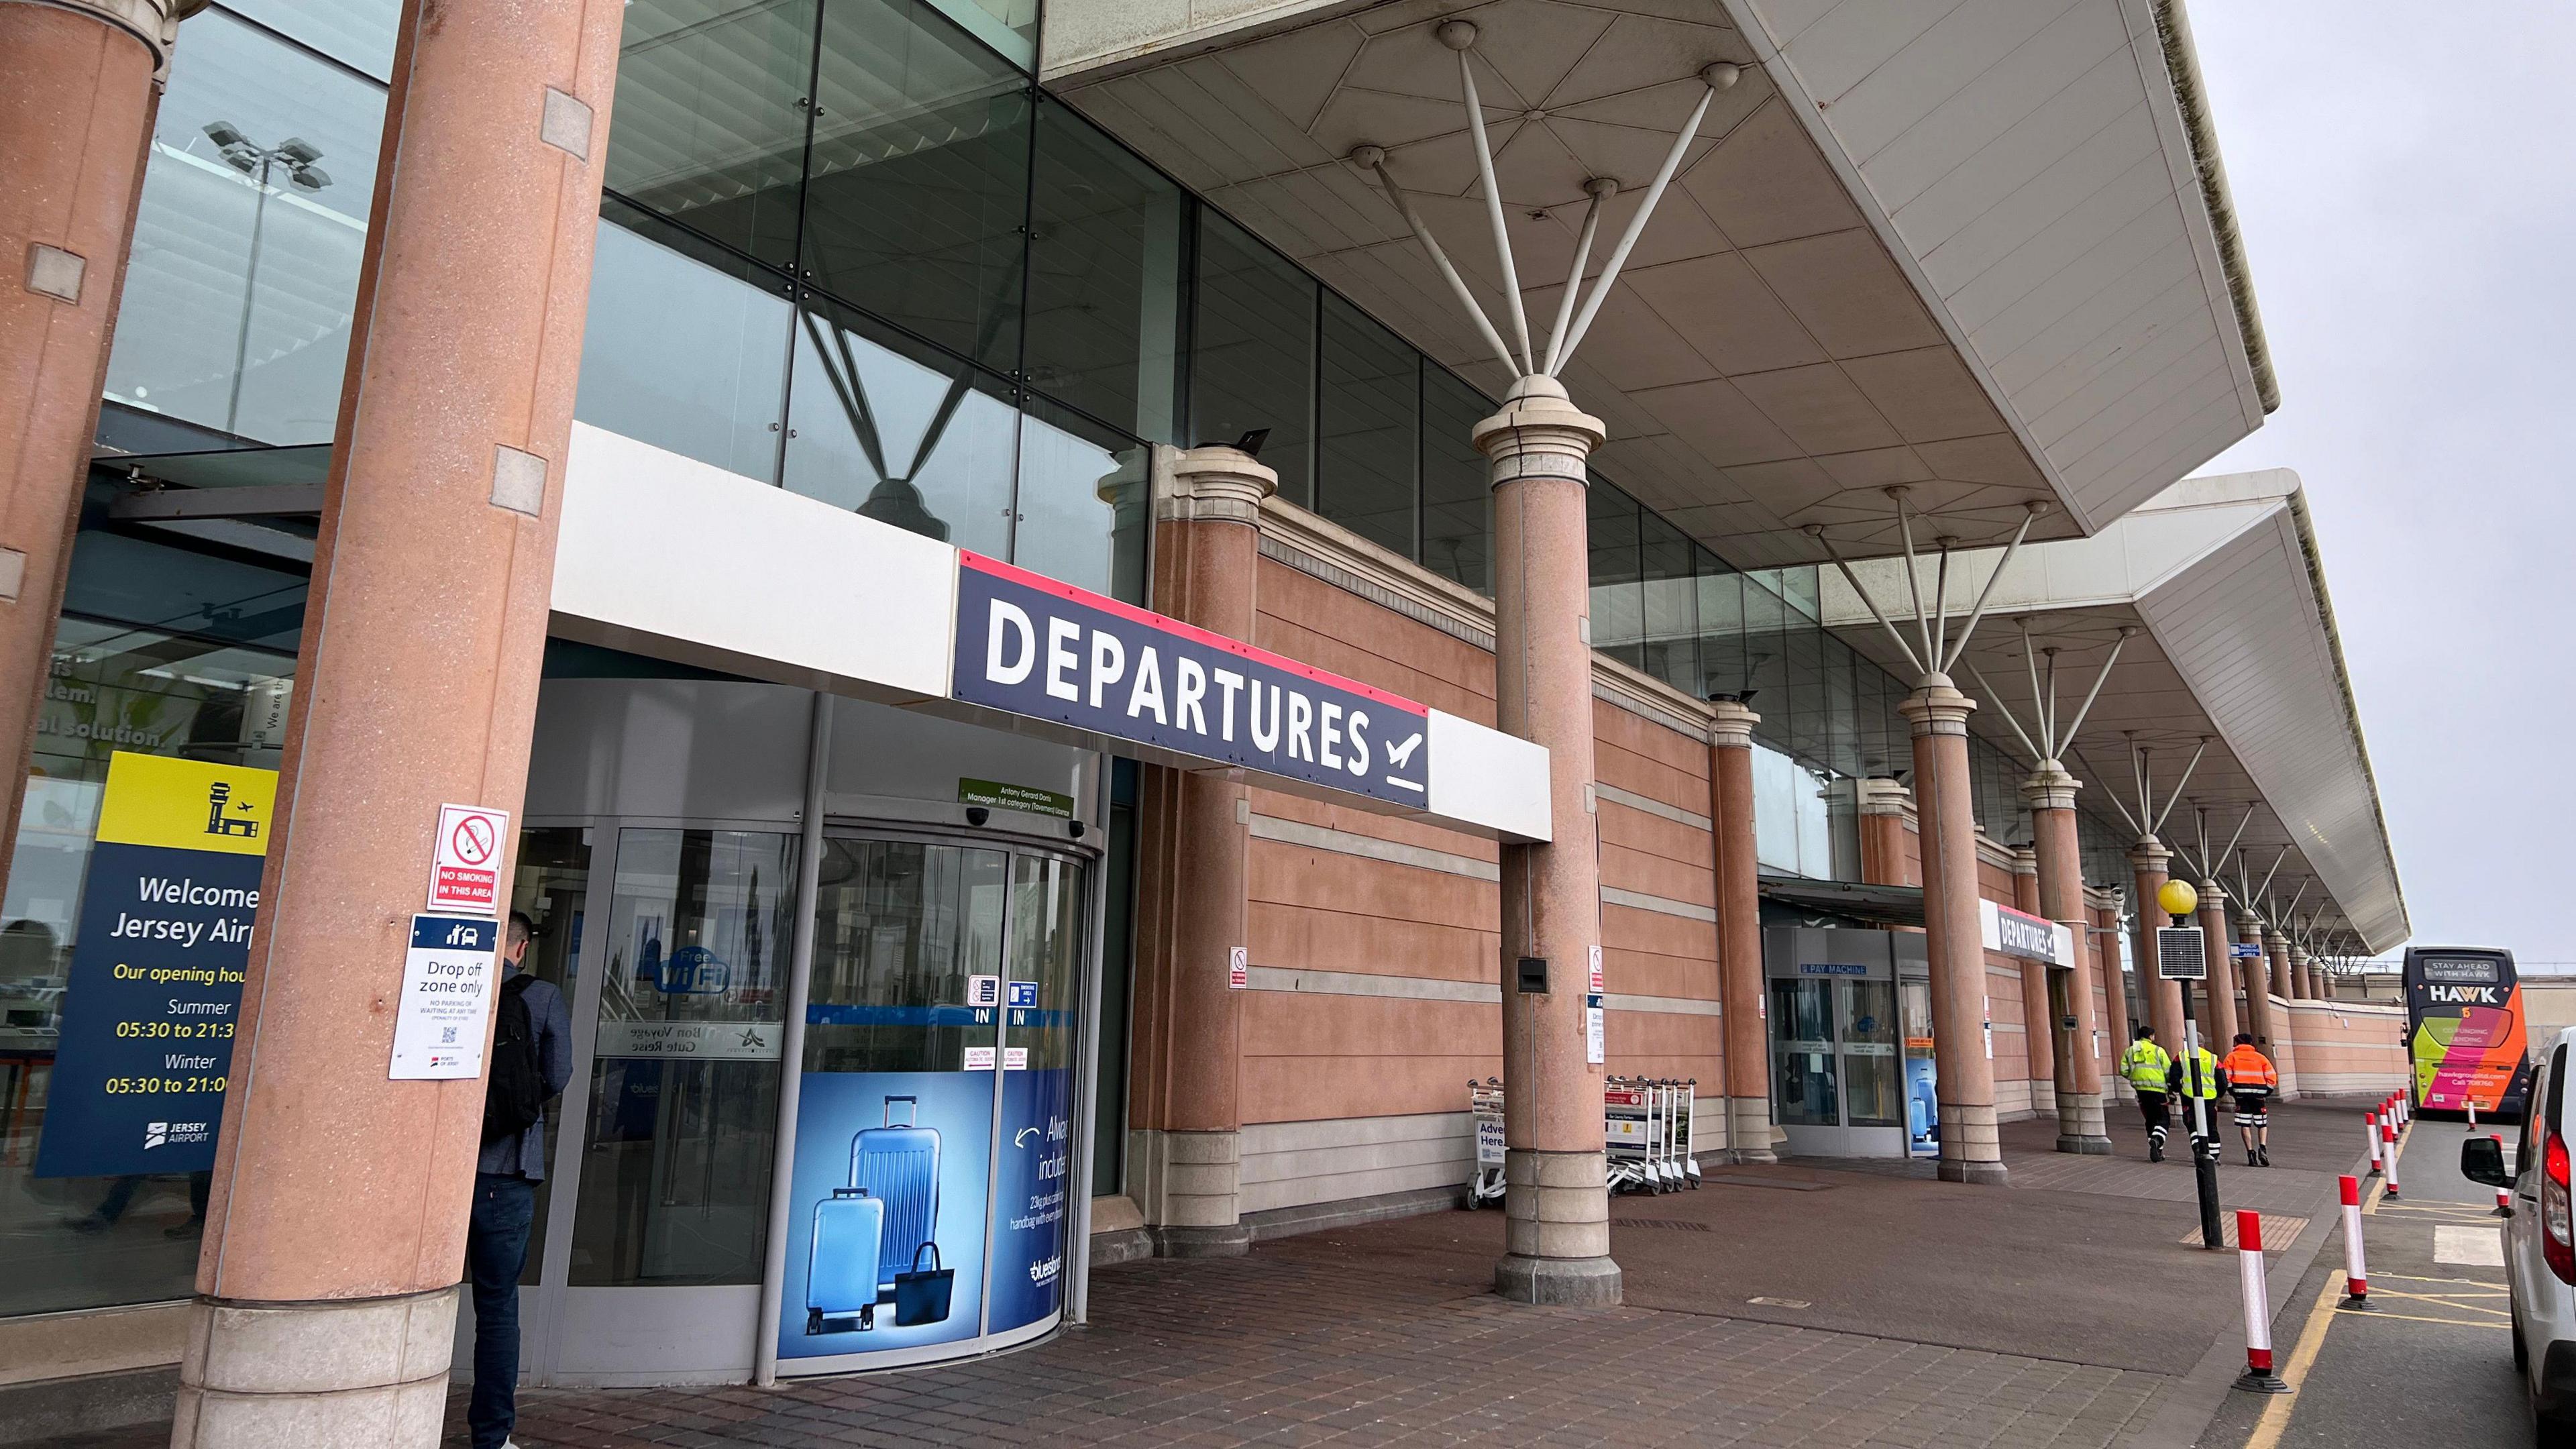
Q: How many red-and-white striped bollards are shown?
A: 10